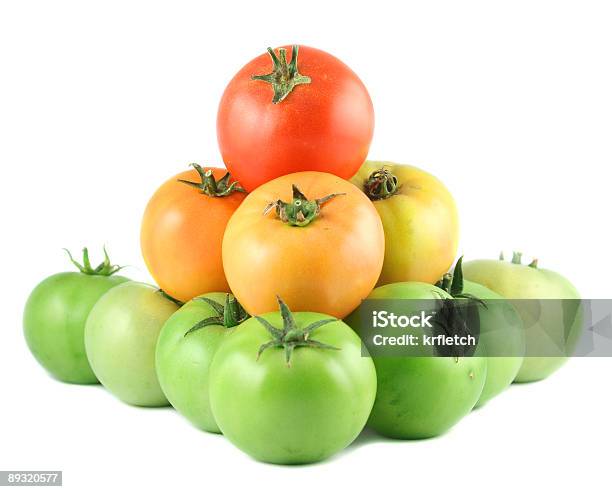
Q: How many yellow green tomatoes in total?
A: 1